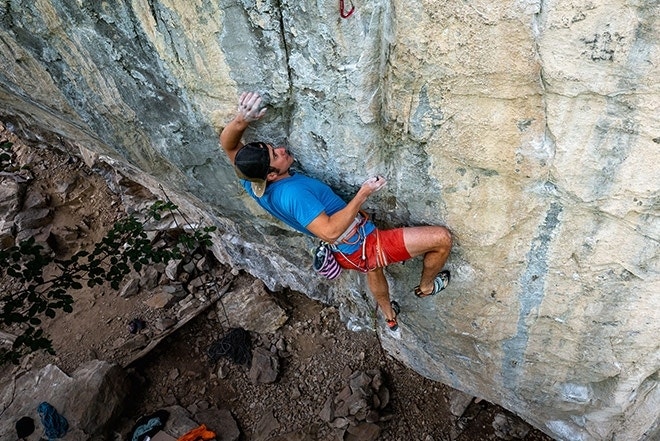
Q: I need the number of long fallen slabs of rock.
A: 1